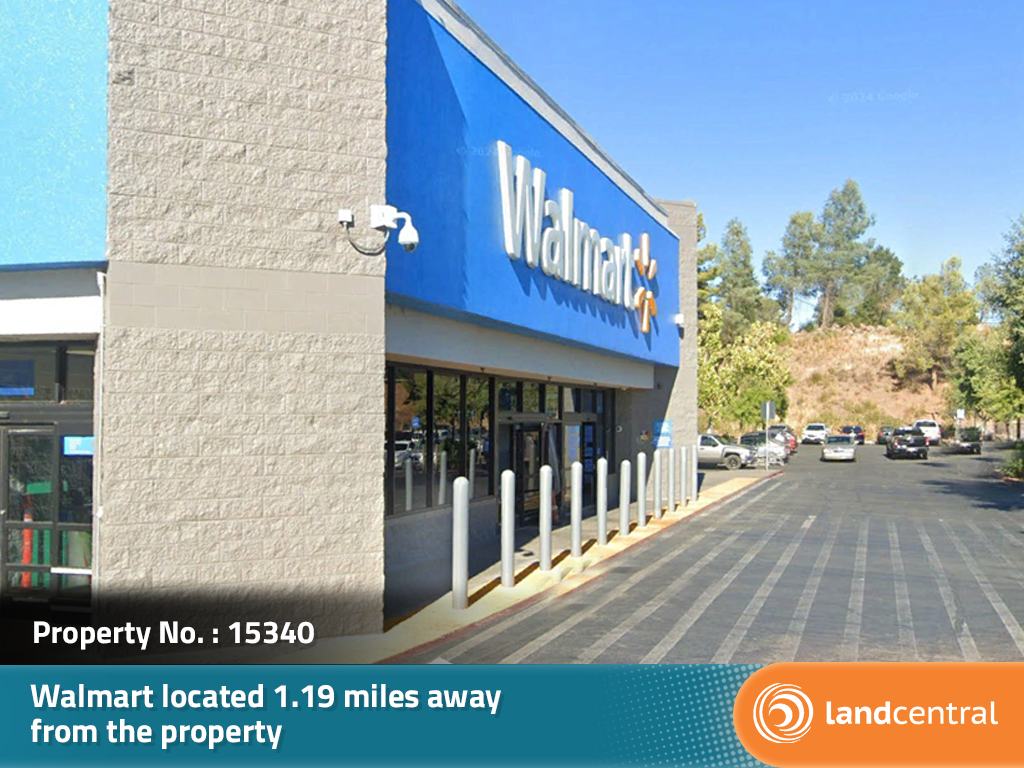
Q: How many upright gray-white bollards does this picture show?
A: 11